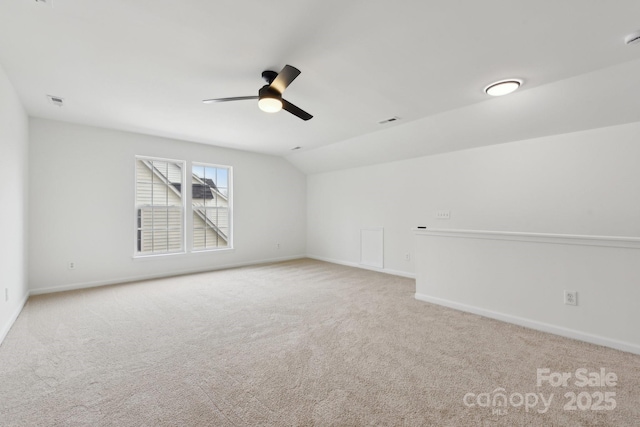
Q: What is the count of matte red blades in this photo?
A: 0